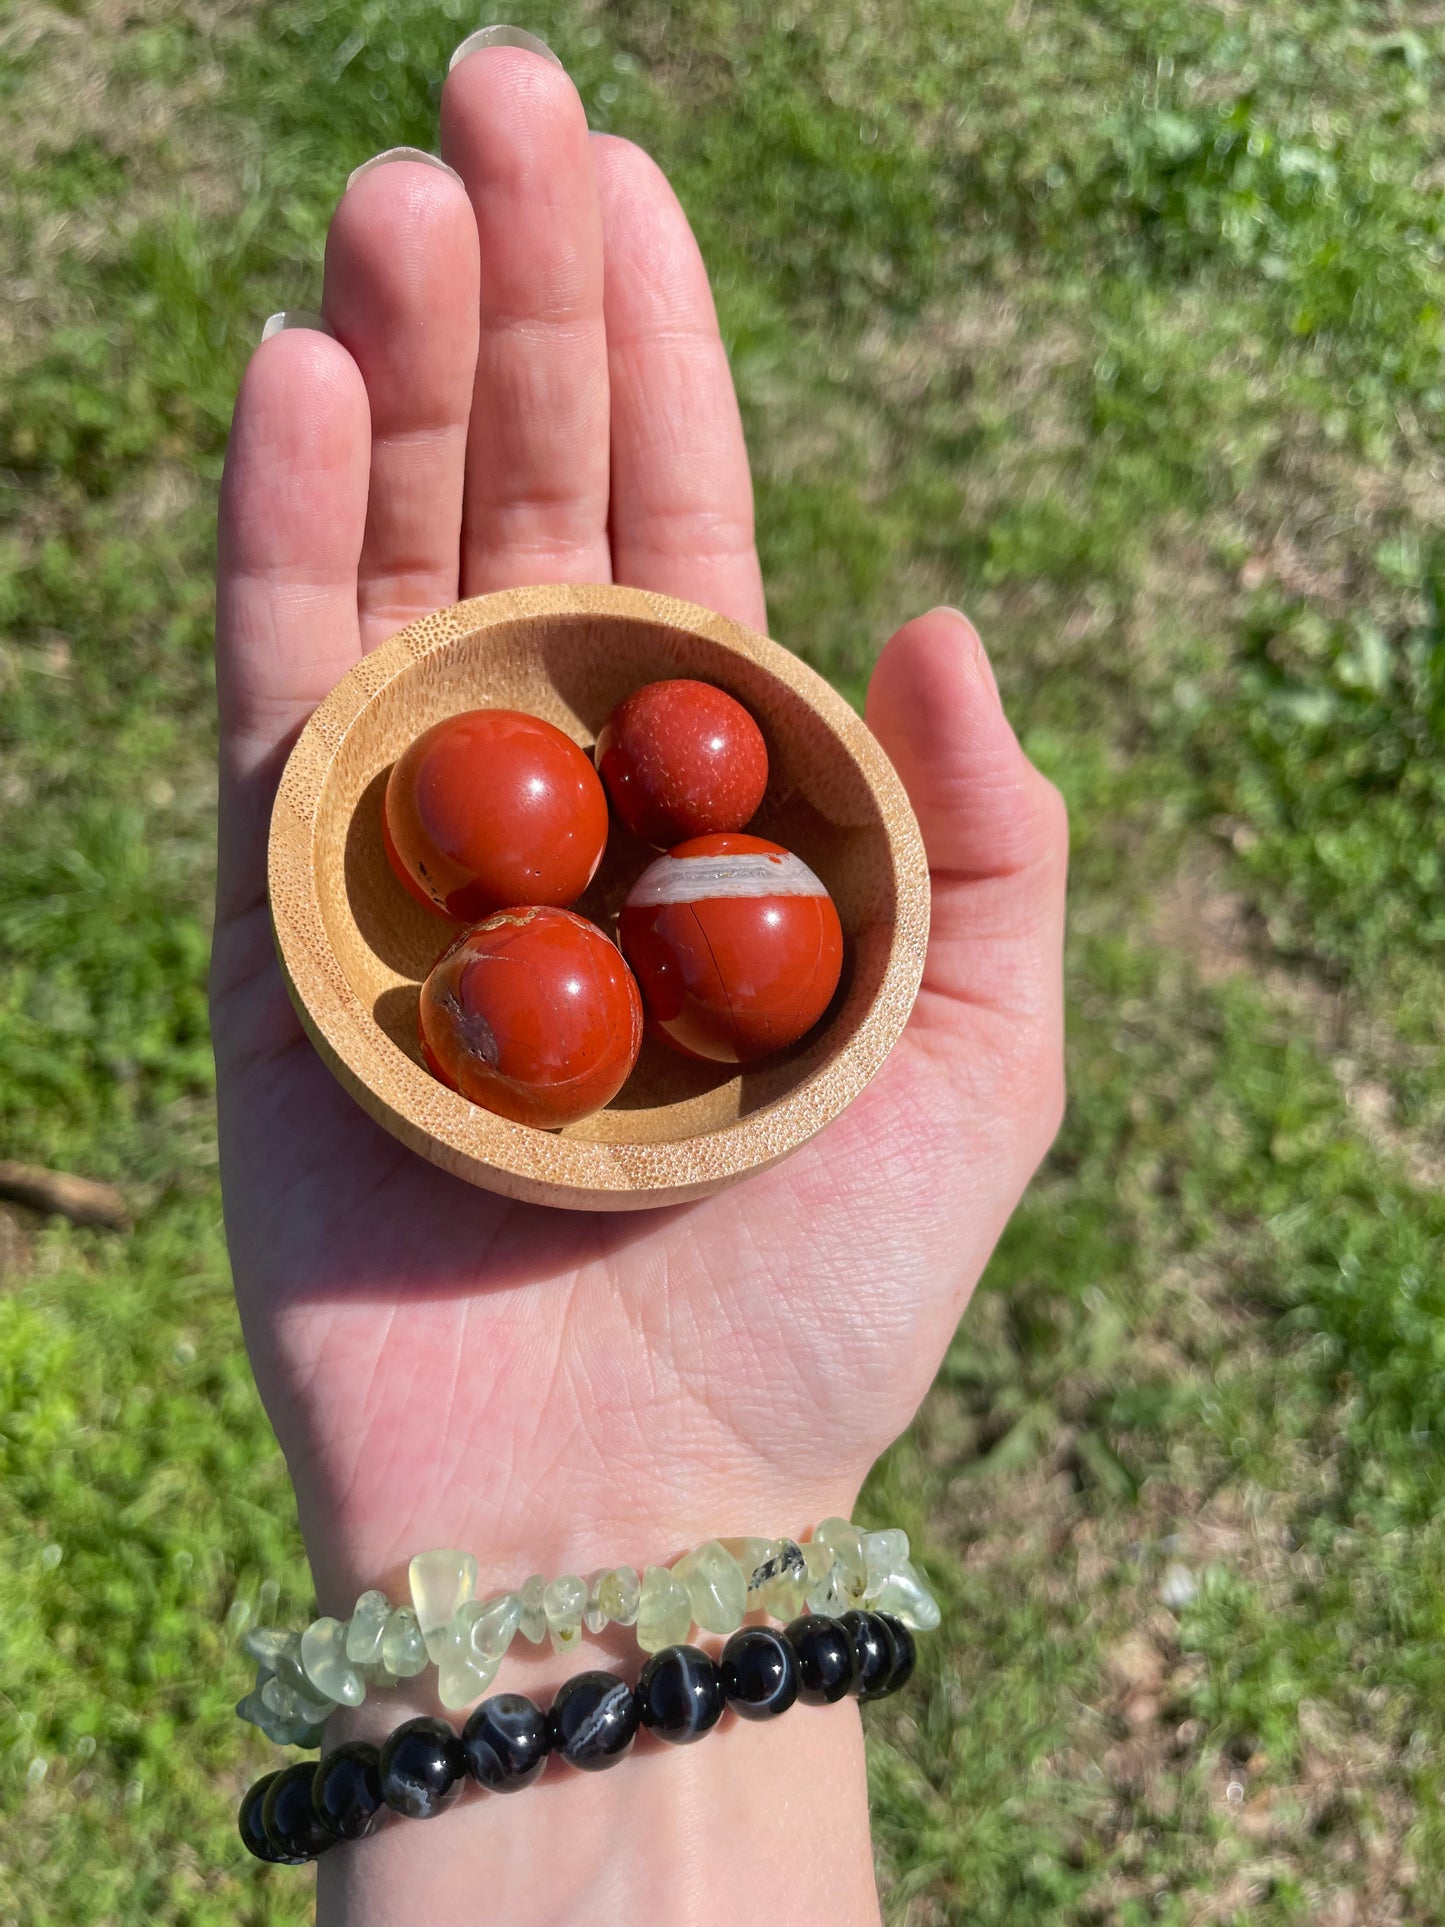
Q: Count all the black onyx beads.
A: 11